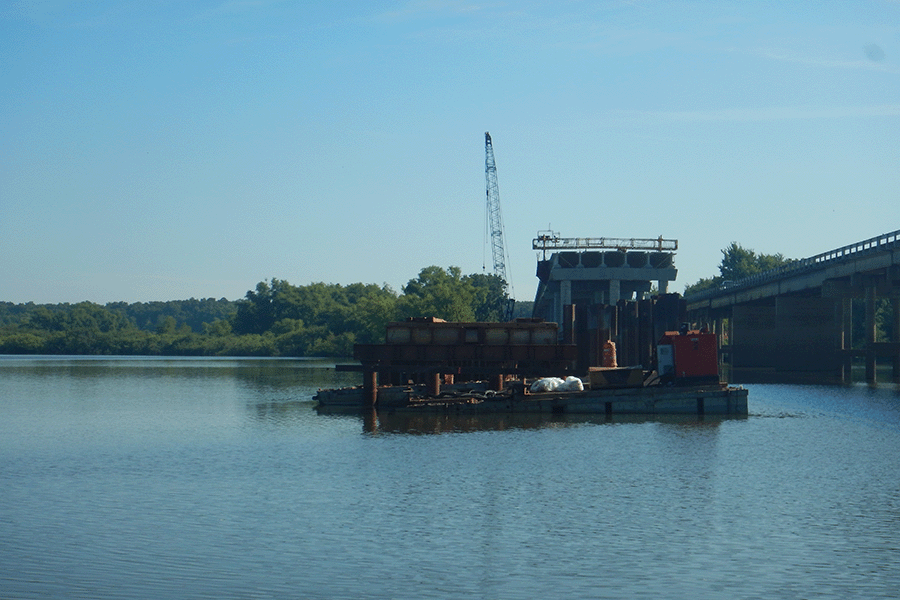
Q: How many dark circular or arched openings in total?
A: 5